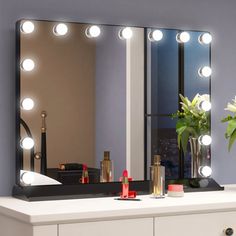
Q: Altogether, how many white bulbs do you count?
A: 15